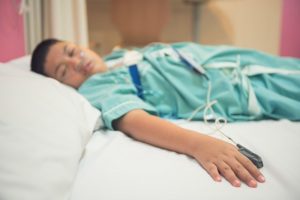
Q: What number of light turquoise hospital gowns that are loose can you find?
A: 1